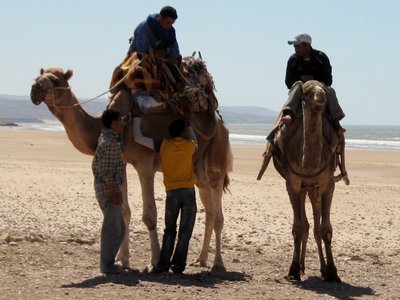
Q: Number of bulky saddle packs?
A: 1